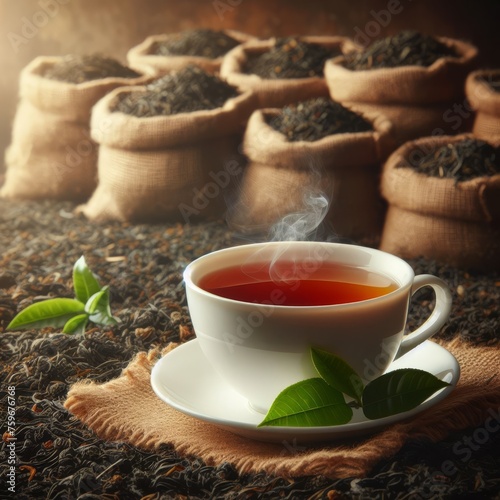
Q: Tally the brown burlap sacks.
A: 8